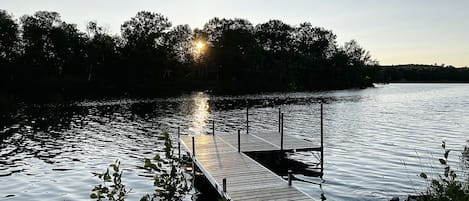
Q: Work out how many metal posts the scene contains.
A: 10